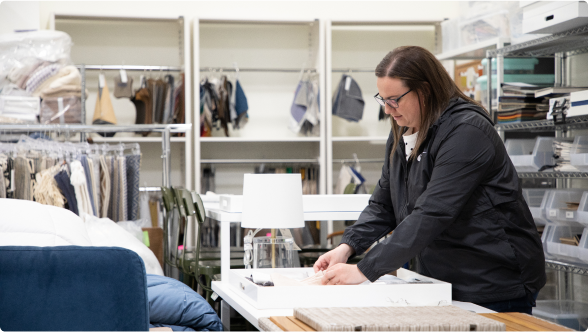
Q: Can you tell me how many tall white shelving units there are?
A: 3